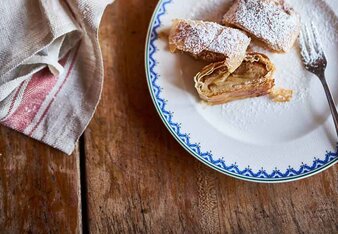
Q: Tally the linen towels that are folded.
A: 1